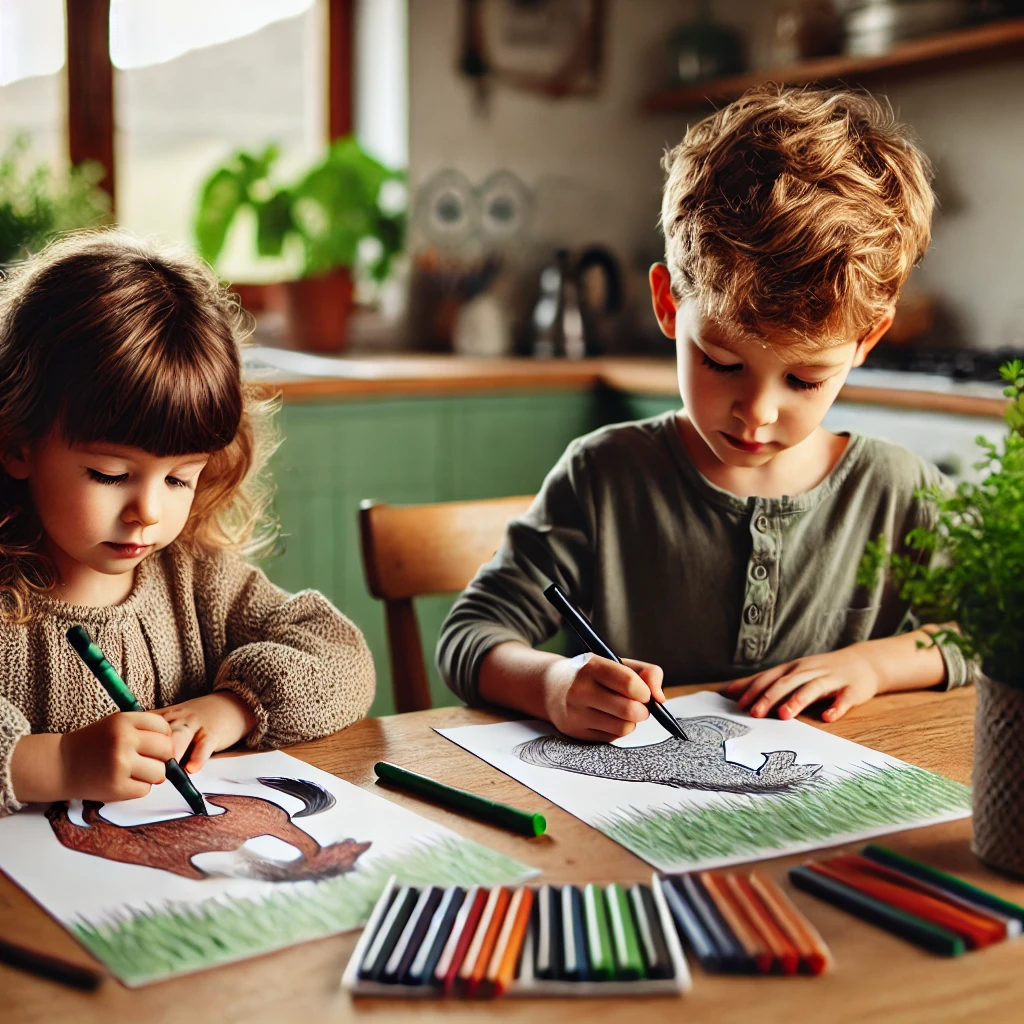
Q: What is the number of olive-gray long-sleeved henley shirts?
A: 1